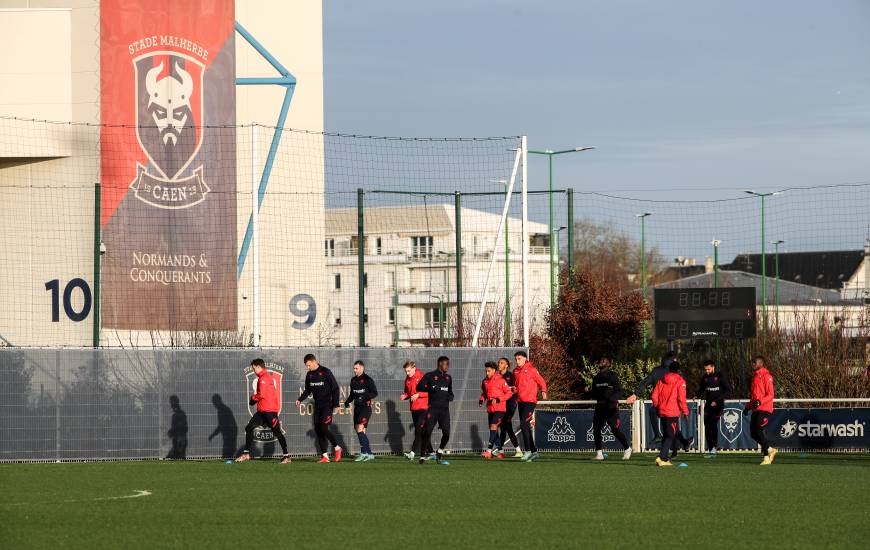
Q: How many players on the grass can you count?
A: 13